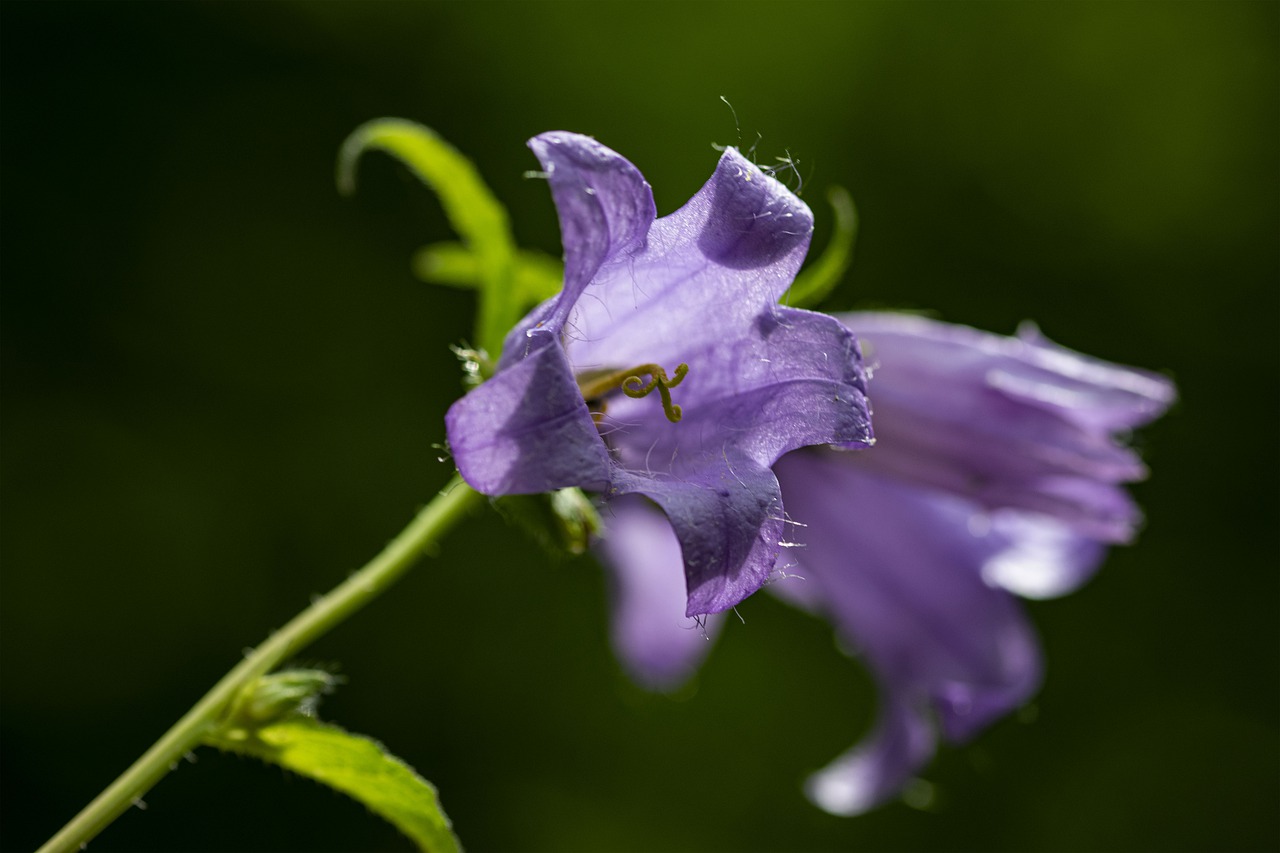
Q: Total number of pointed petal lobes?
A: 5